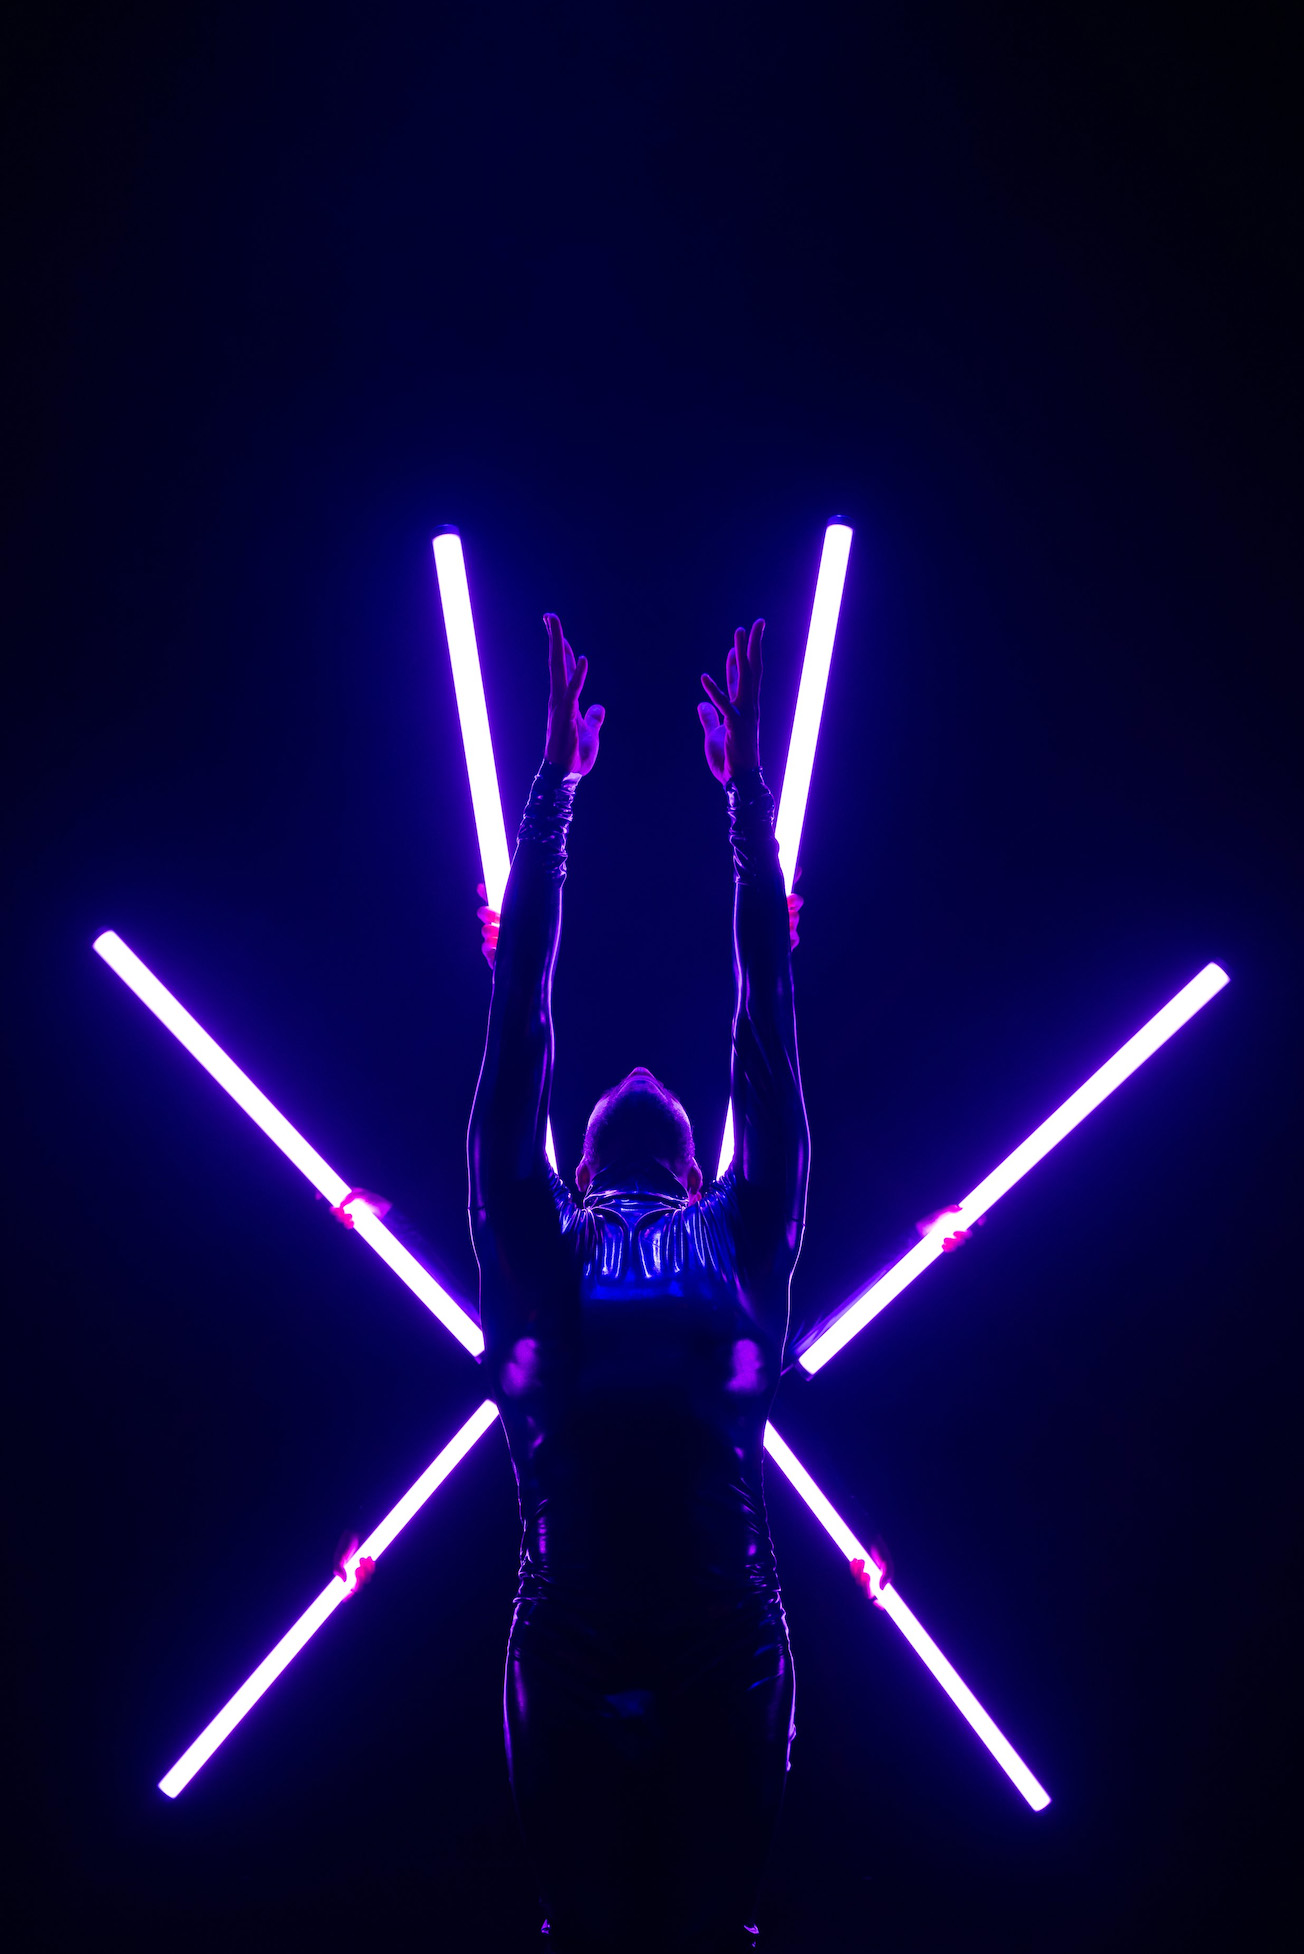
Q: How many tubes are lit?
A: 6